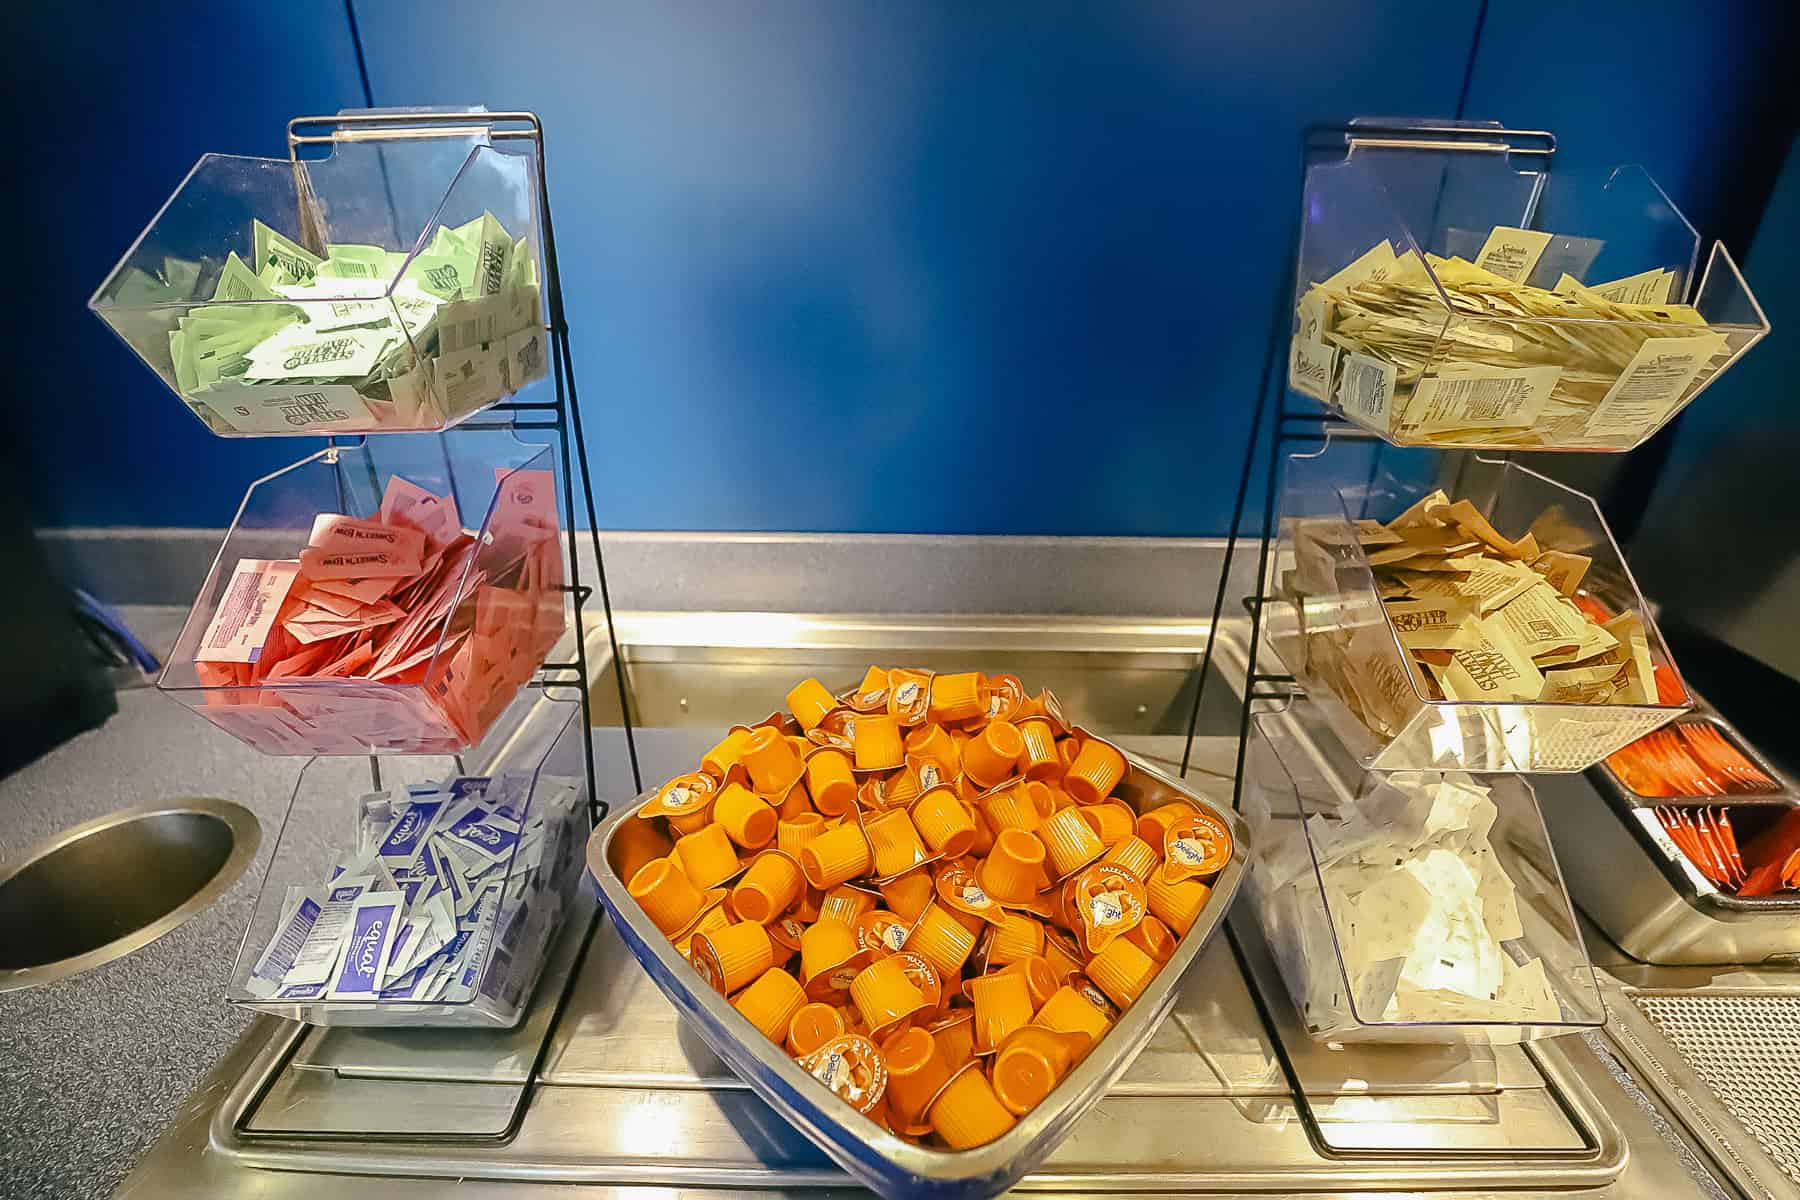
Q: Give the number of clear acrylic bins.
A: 6